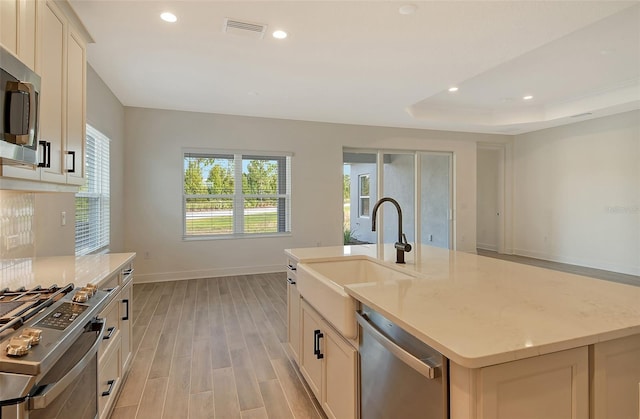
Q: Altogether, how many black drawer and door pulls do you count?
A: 12